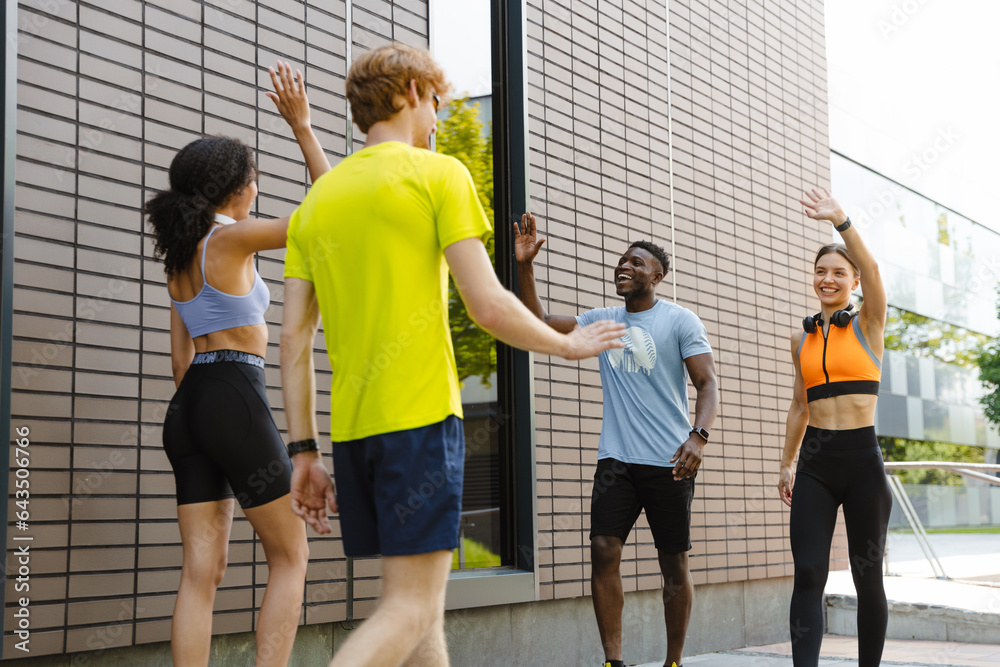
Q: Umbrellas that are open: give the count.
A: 0